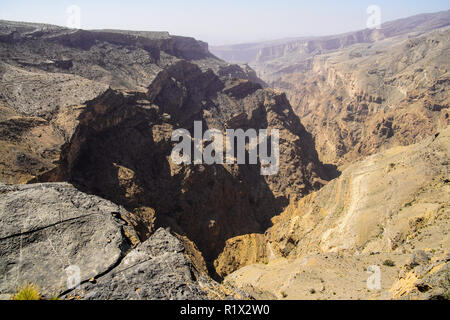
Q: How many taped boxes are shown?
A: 0